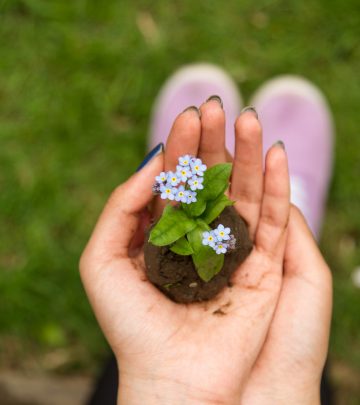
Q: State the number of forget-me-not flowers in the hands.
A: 12